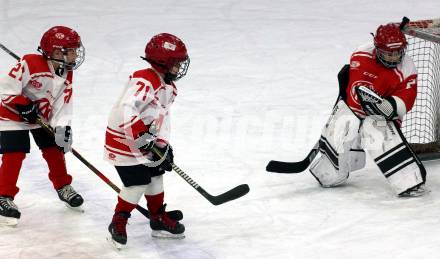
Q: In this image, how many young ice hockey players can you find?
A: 3